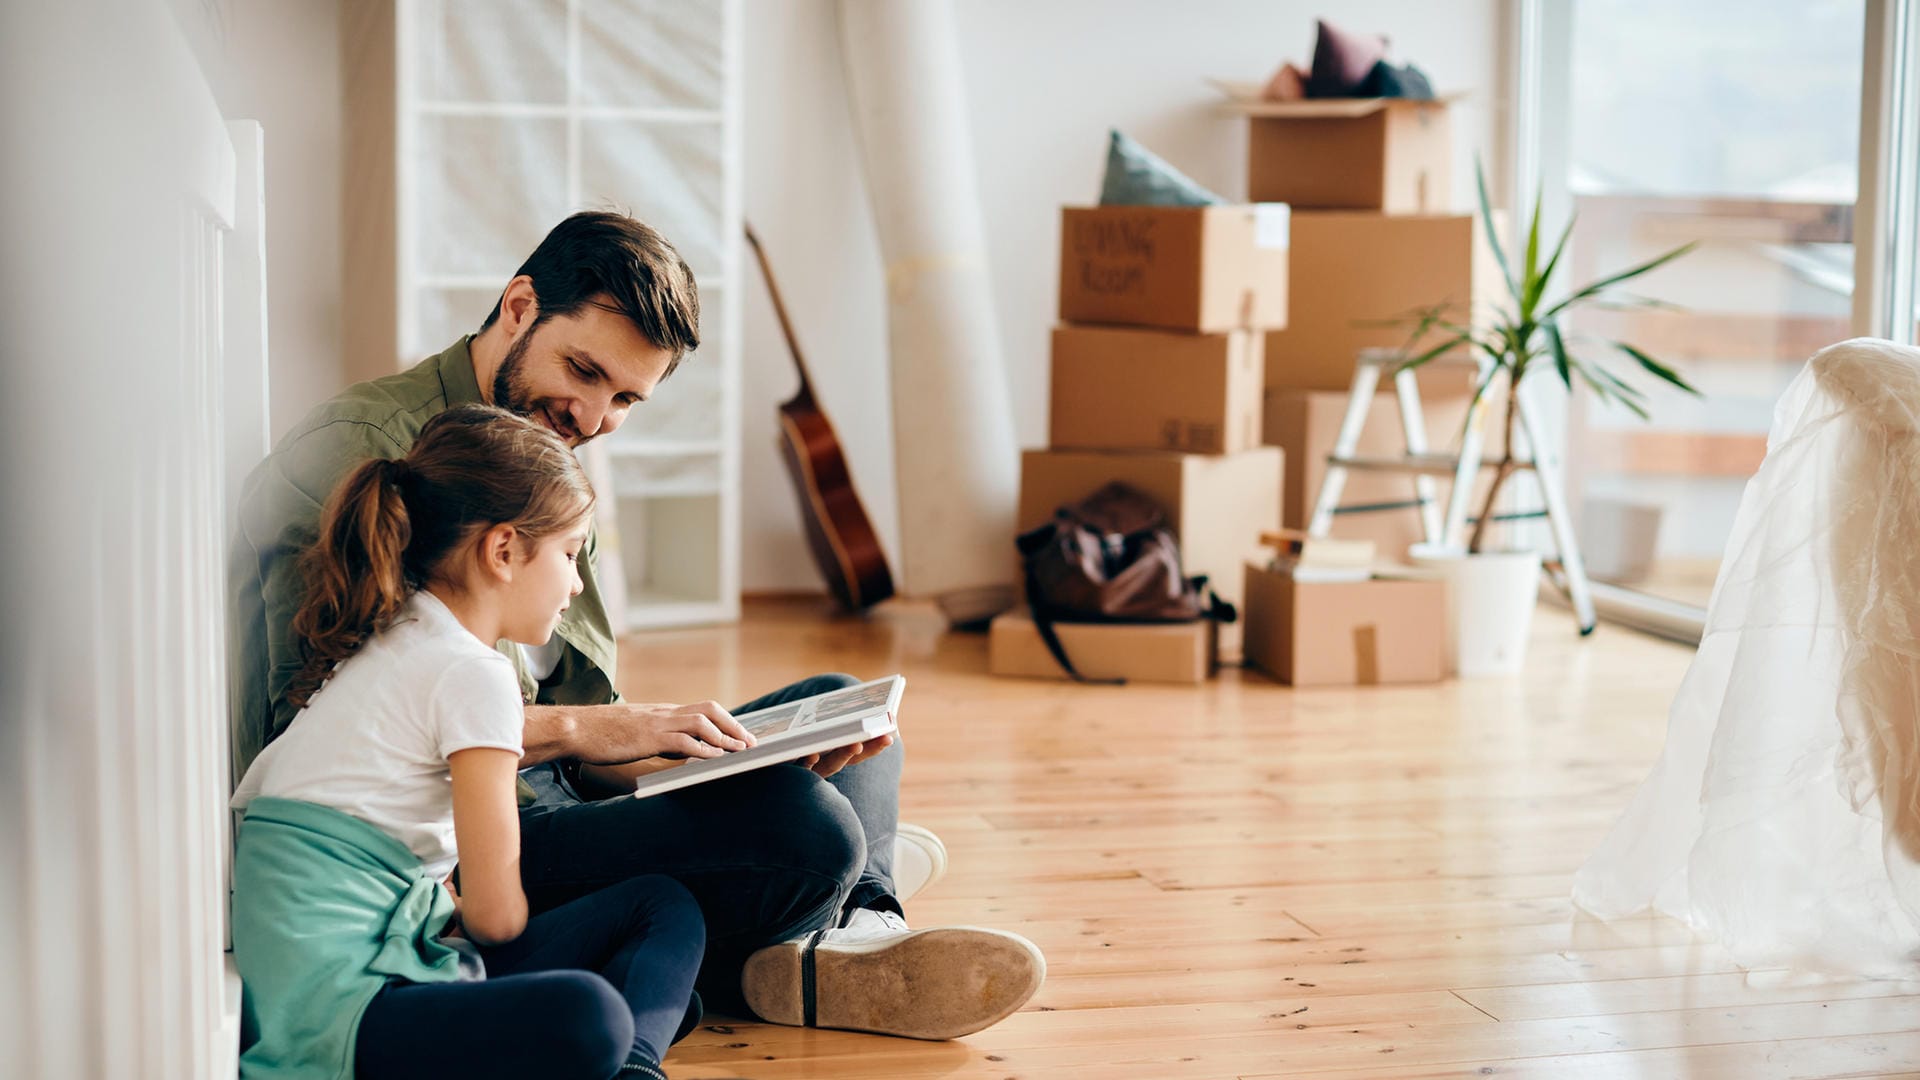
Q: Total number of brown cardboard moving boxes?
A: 8